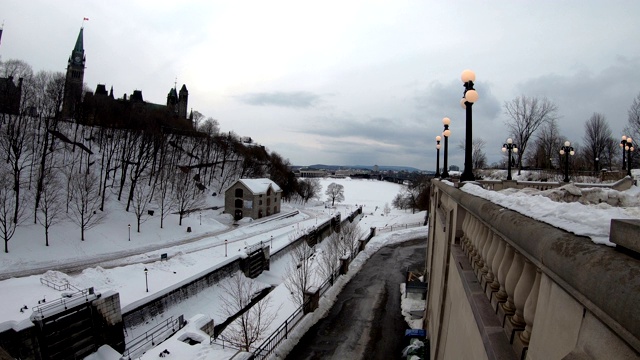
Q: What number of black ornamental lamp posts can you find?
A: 7